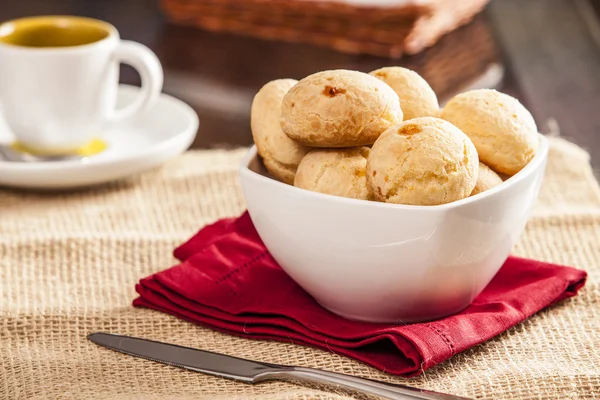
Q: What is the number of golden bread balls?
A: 7